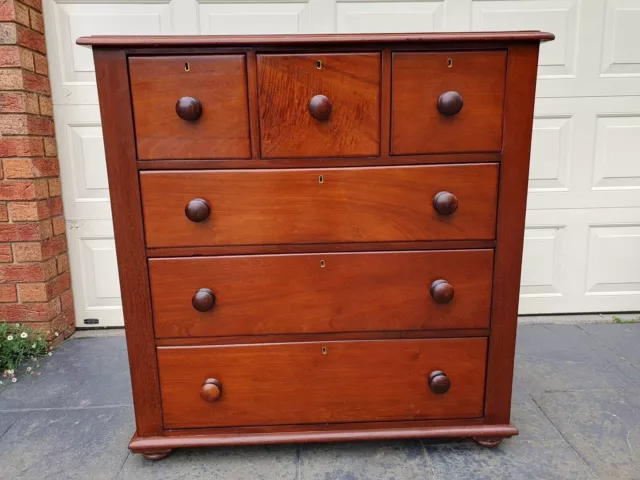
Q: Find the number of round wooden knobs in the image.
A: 9